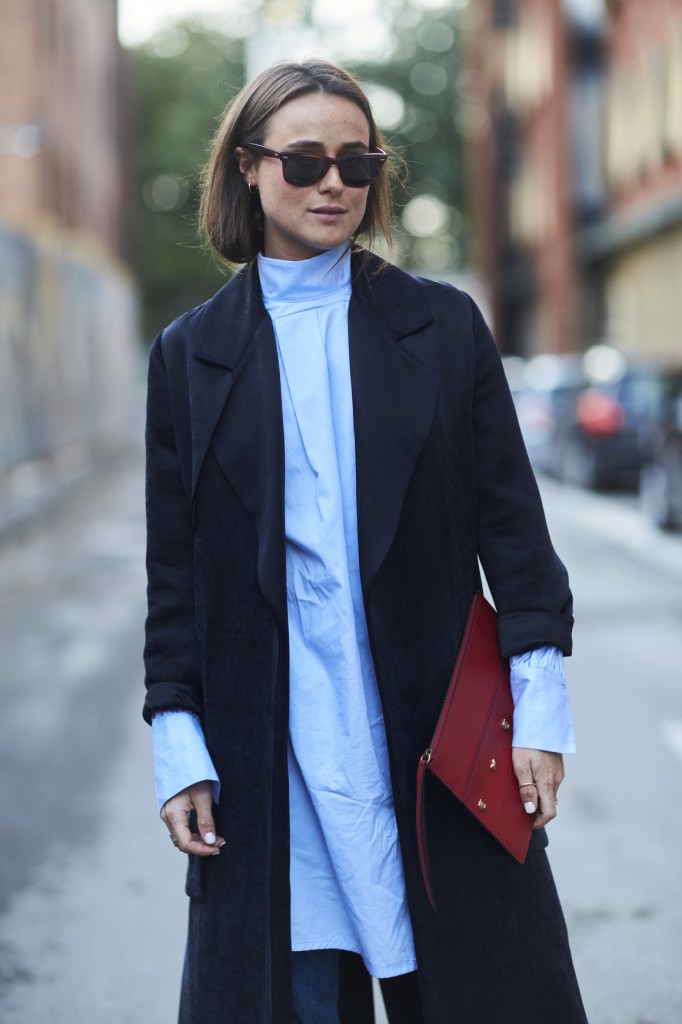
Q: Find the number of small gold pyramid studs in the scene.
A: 3